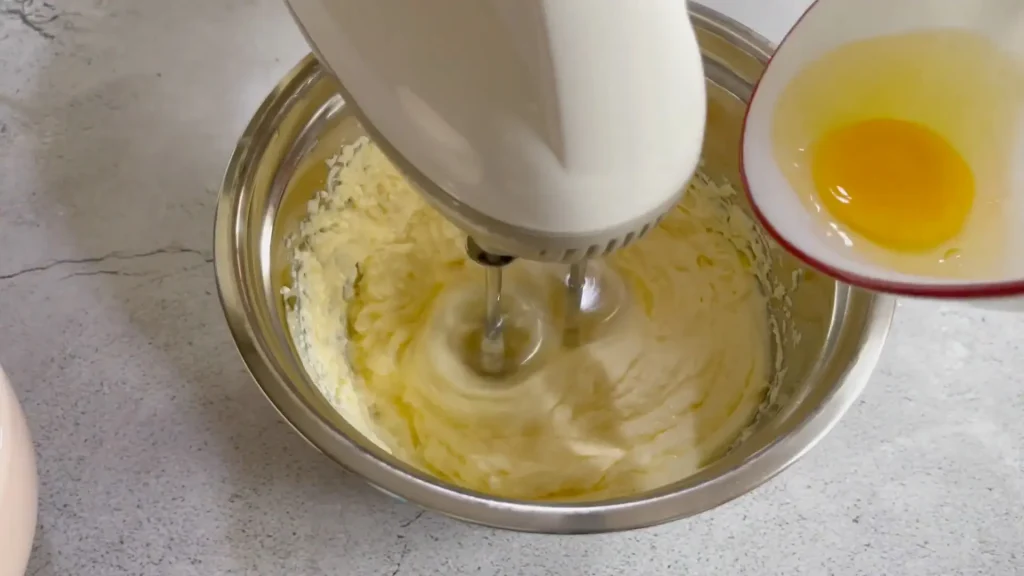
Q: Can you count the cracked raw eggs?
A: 1